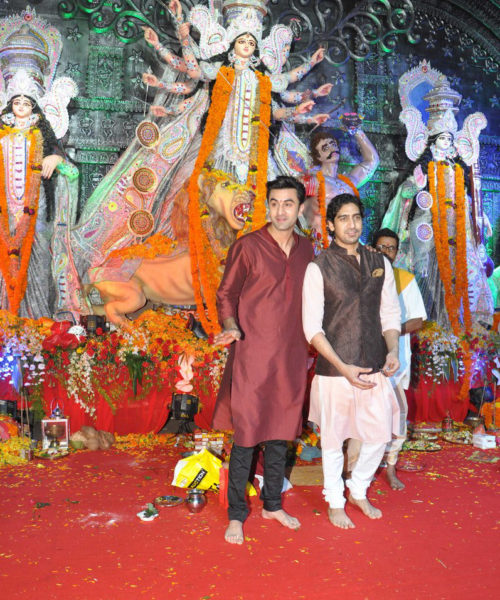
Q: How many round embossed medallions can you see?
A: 5